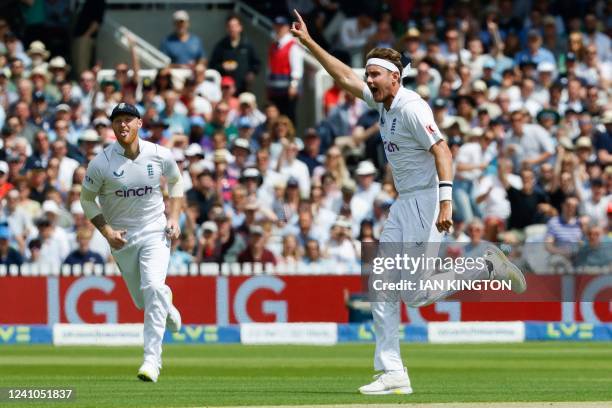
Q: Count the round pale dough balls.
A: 0